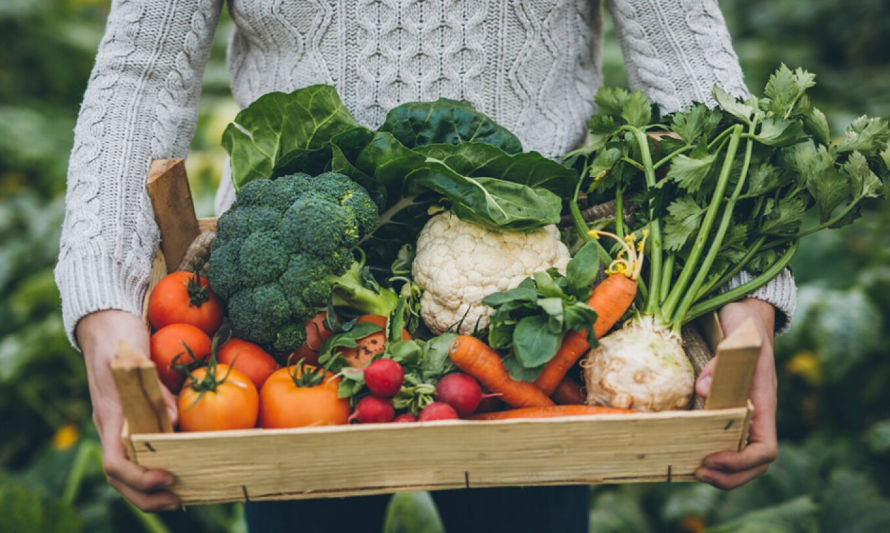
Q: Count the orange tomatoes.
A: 2